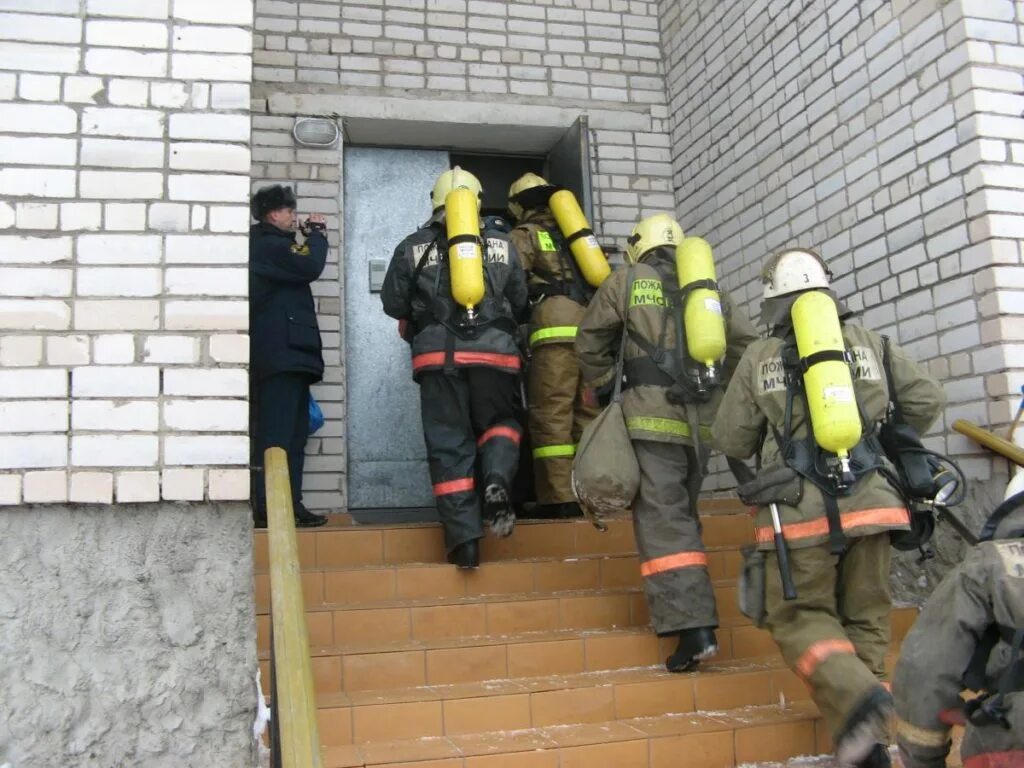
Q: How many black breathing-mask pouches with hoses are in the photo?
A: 1